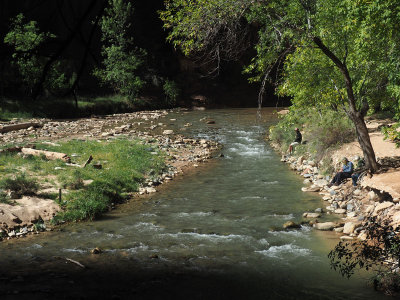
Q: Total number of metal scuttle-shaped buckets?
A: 0